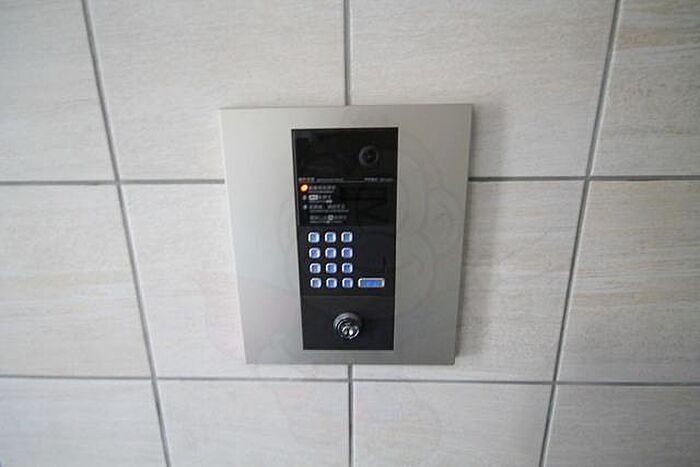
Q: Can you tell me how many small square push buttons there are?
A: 12